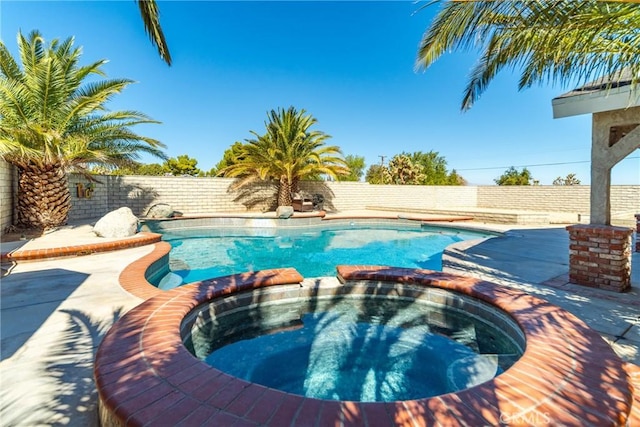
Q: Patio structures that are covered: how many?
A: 1